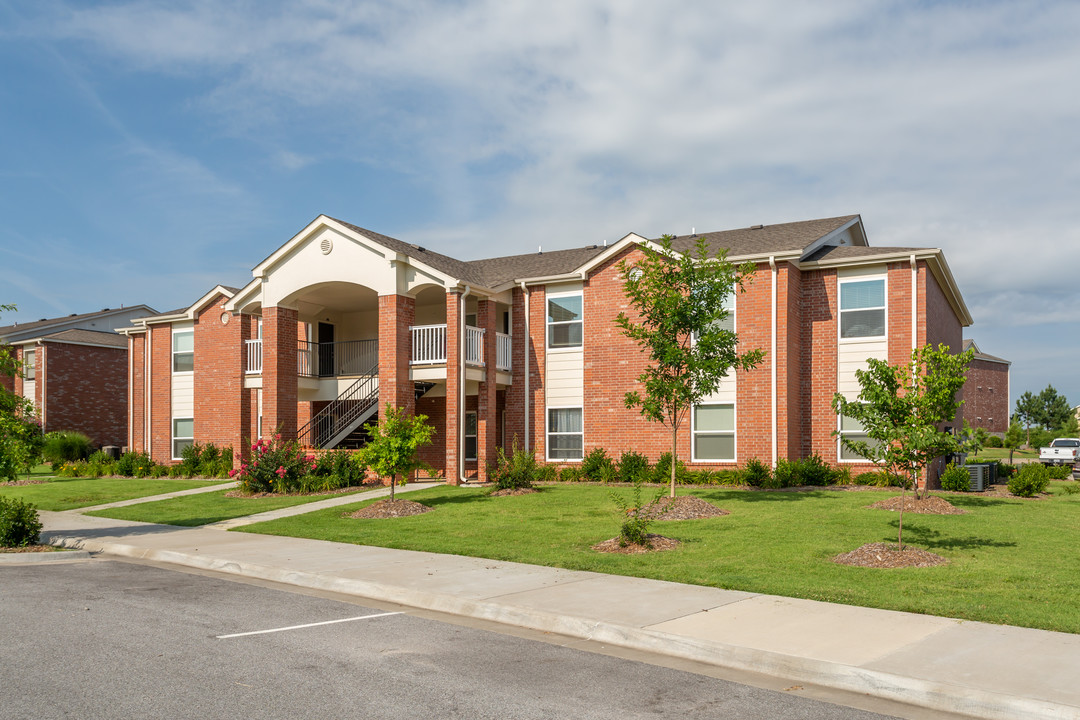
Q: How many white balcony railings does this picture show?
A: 4